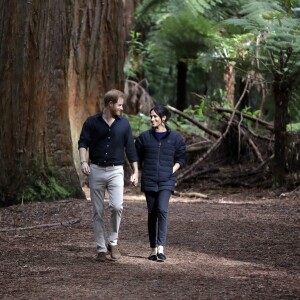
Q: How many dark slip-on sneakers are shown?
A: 2